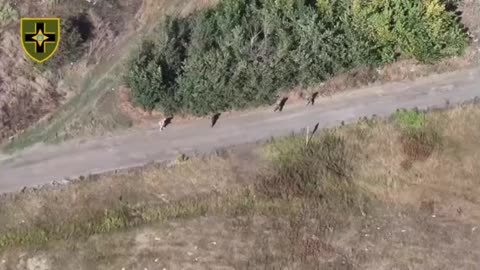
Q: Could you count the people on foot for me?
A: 4